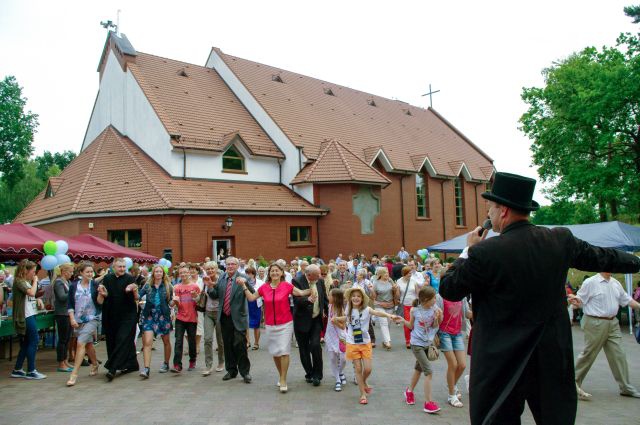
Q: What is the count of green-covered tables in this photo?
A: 1